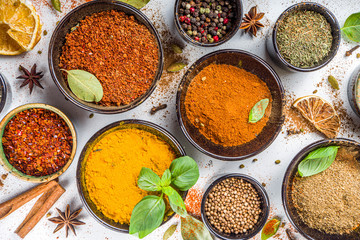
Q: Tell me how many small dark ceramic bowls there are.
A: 3